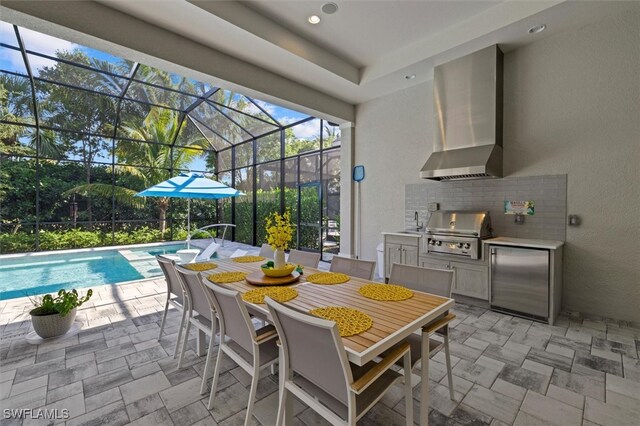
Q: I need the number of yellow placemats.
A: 7